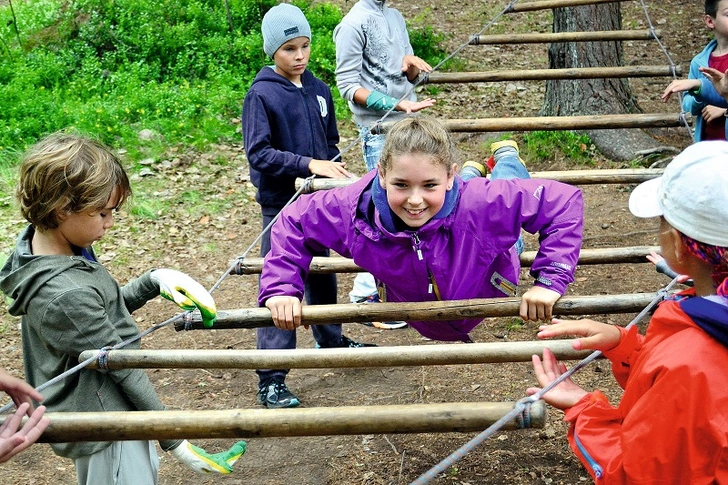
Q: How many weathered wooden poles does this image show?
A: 9